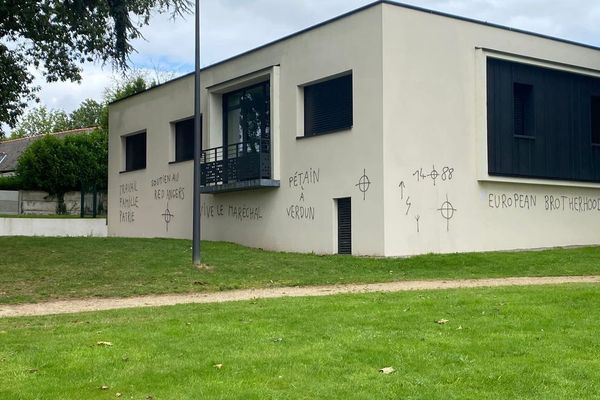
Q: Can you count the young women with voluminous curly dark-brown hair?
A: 0